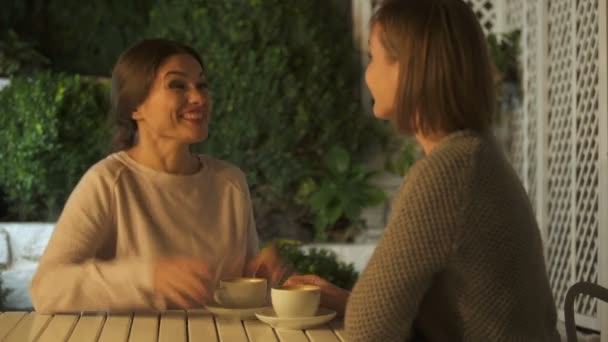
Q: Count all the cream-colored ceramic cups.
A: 2